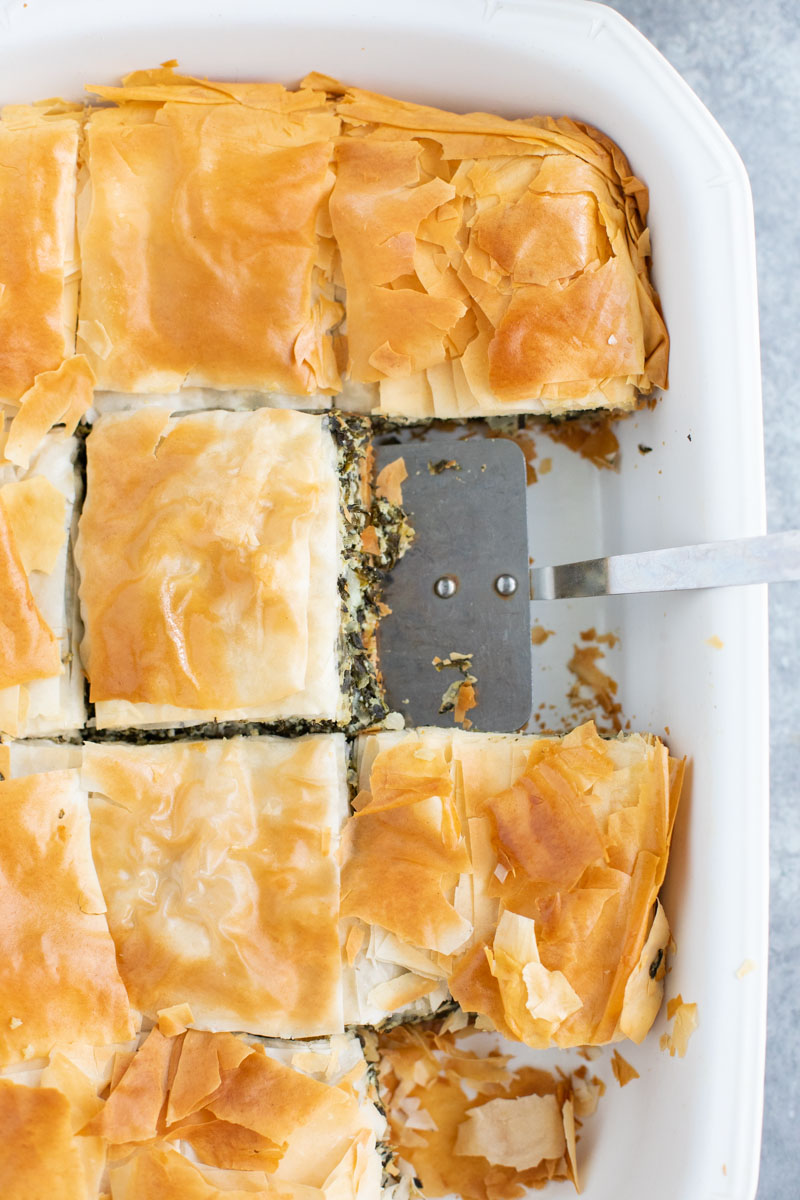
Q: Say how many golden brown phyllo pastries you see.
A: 10